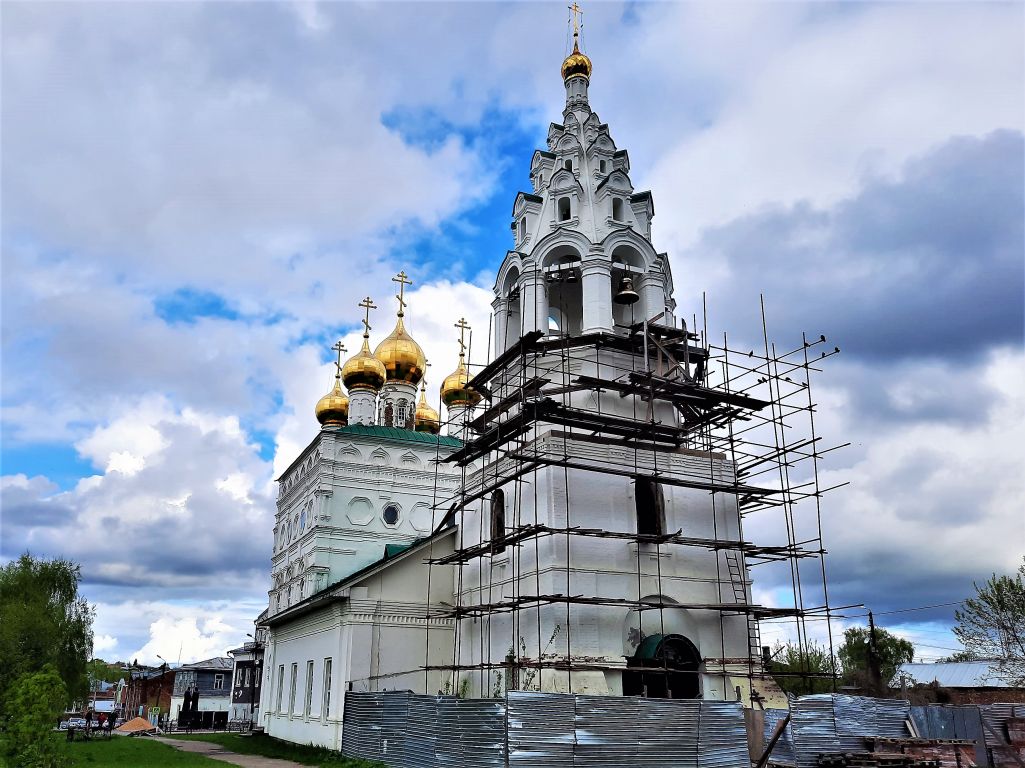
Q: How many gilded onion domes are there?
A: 6